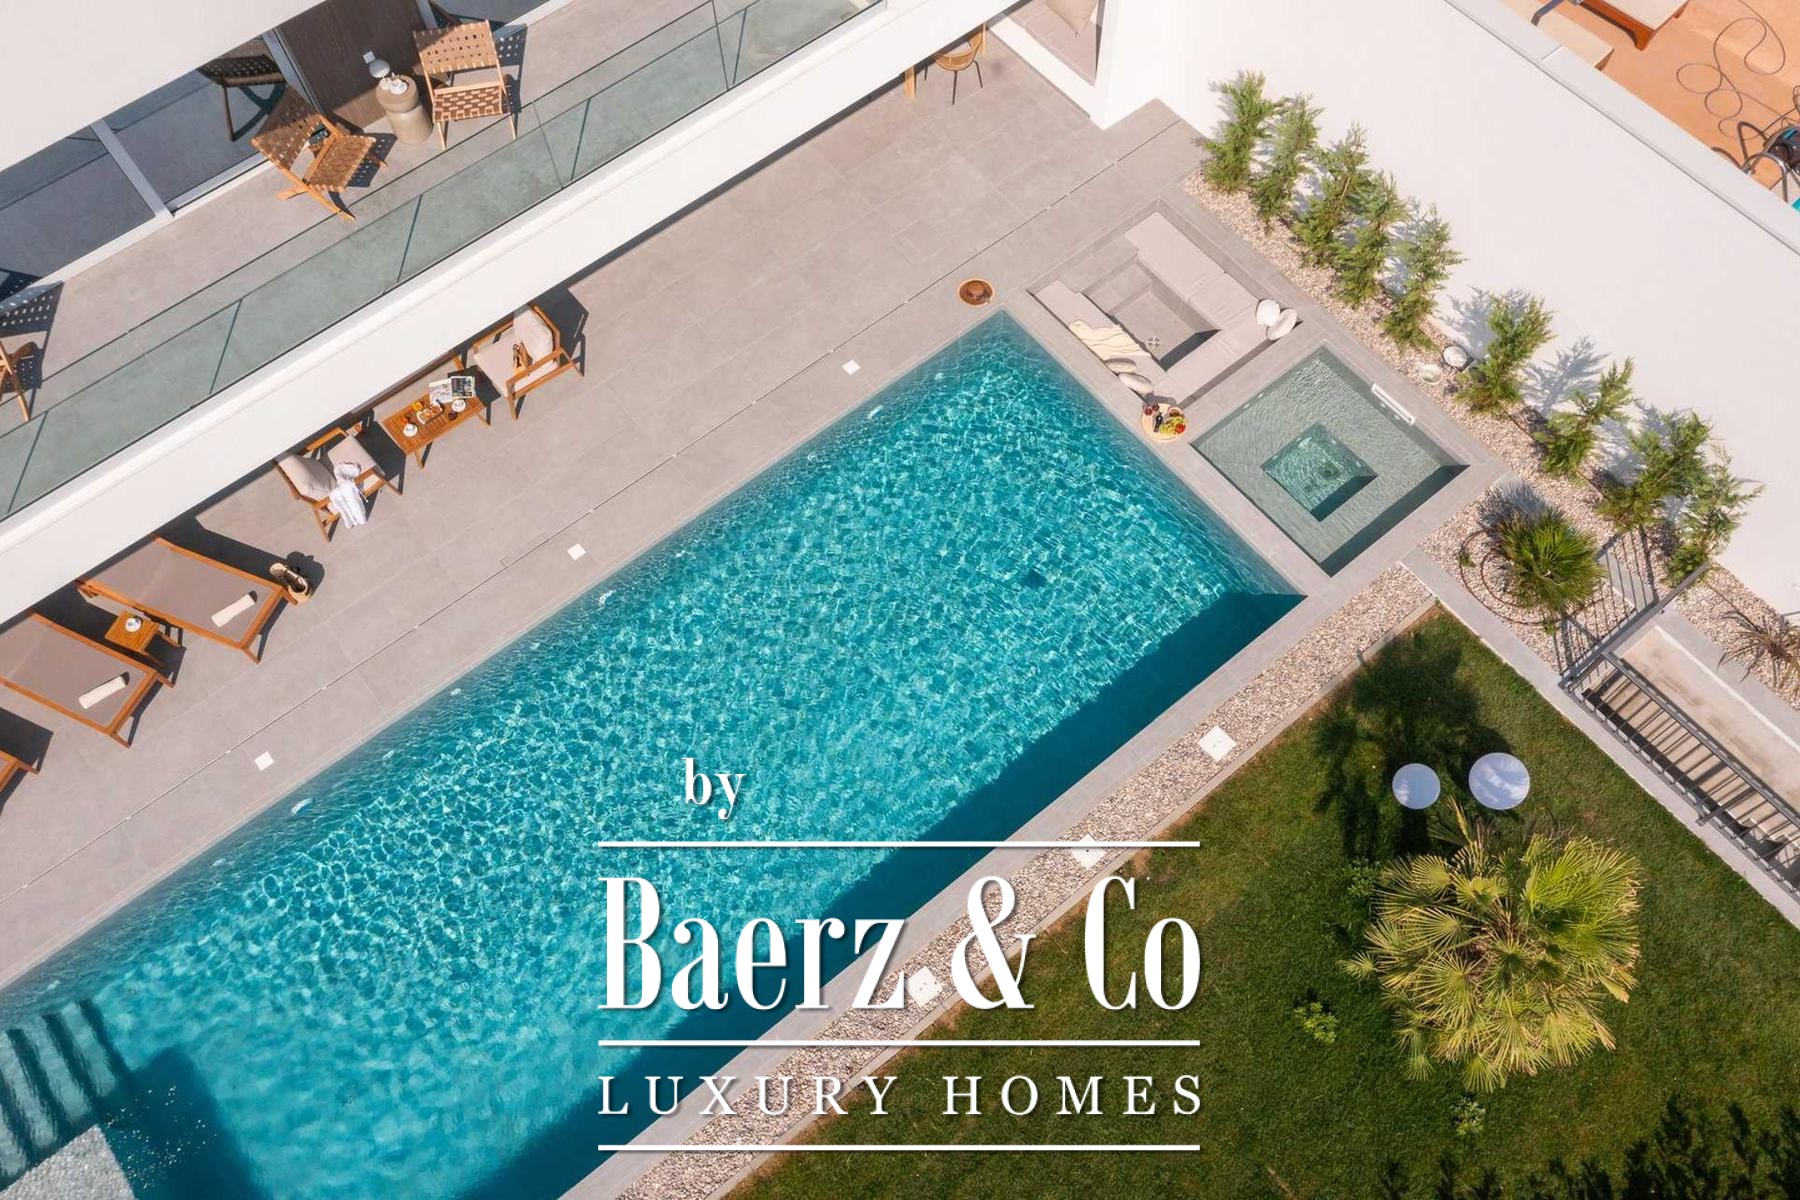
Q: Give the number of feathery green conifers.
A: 9